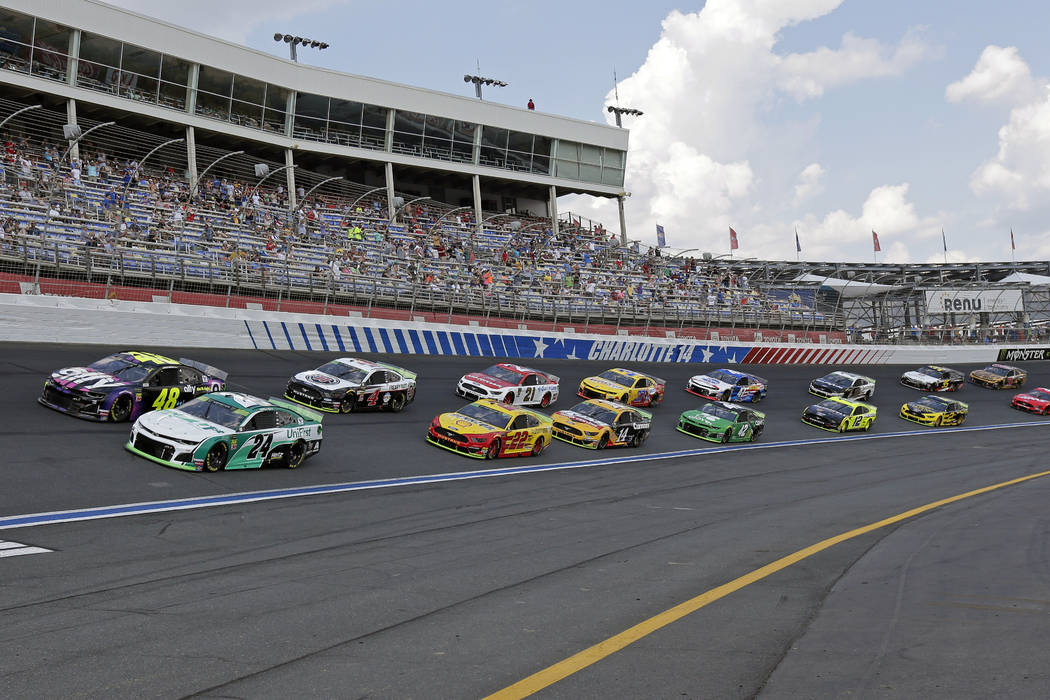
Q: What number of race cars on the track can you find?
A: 15